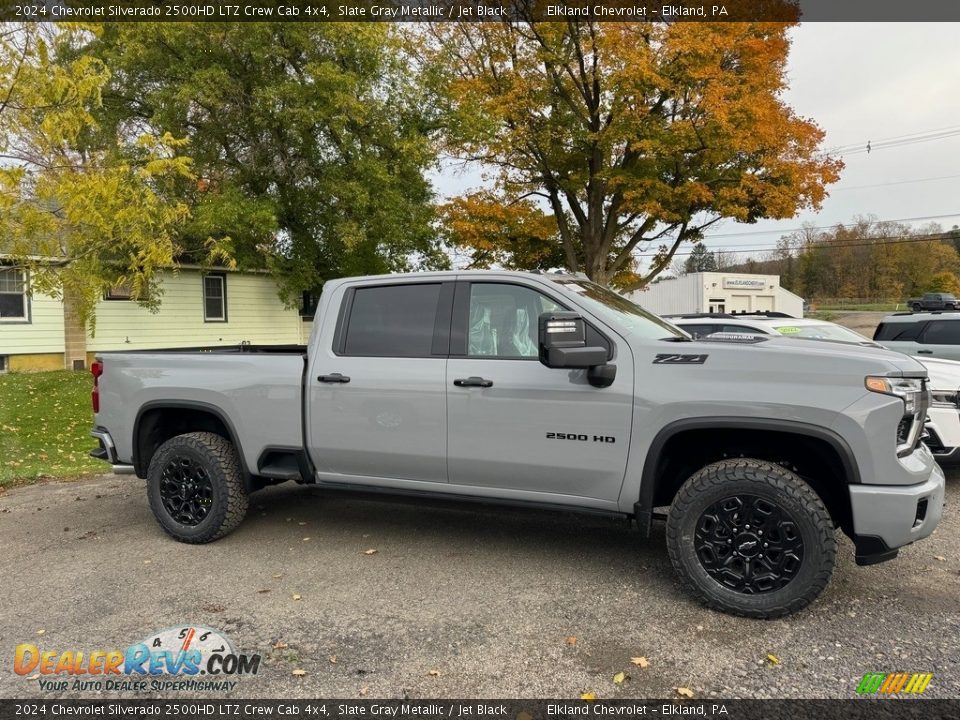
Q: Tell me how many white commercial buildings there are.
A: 1